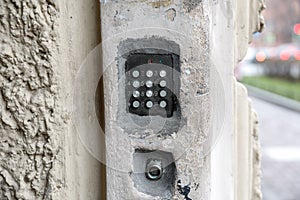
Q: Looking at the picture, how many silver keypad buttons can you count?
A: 12